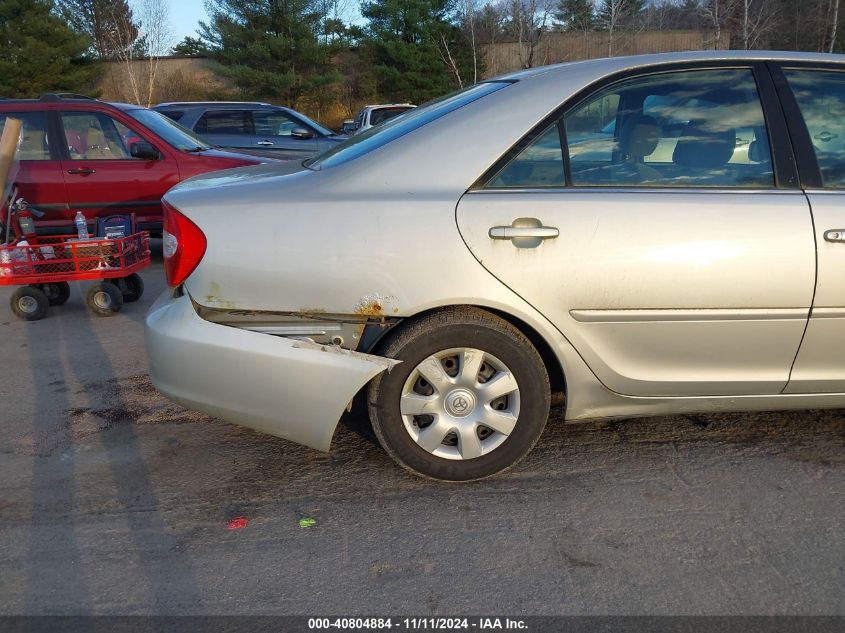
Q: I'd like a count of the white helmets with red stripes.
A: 0